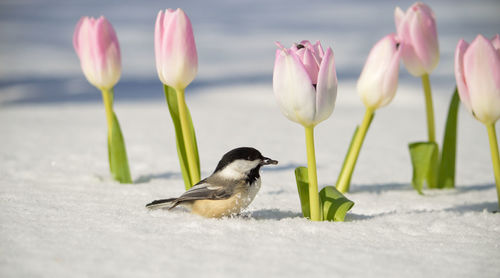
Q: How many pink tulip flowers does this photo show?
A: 6